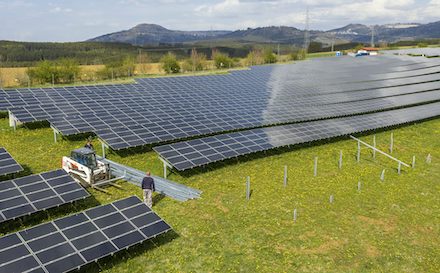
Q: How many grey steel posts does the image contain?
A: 14